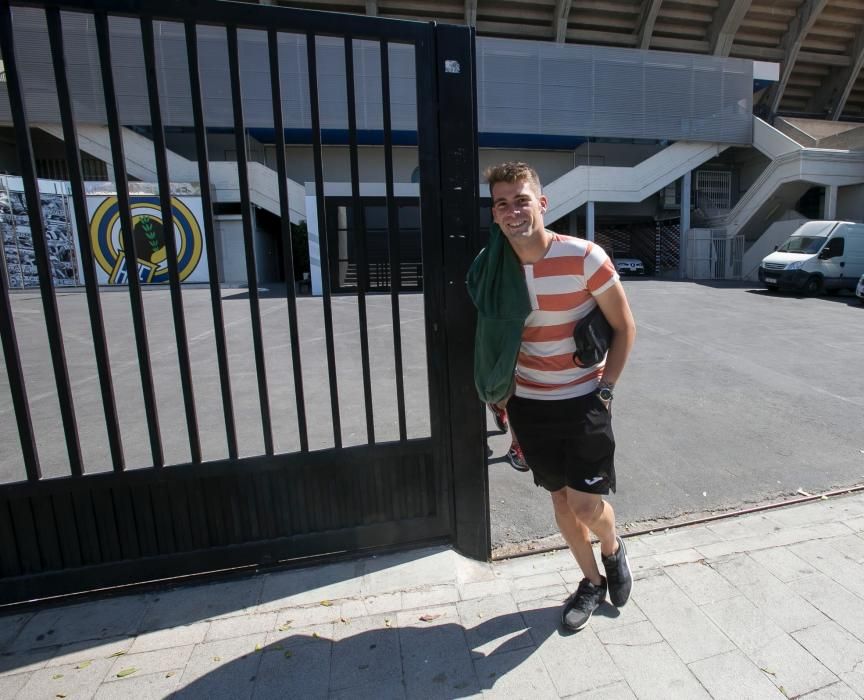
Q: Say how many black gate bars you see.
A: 11